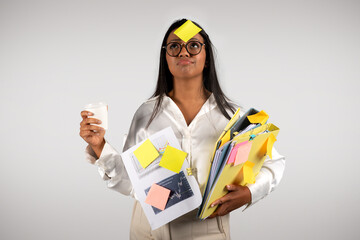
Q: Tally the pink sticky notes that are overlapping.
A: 2